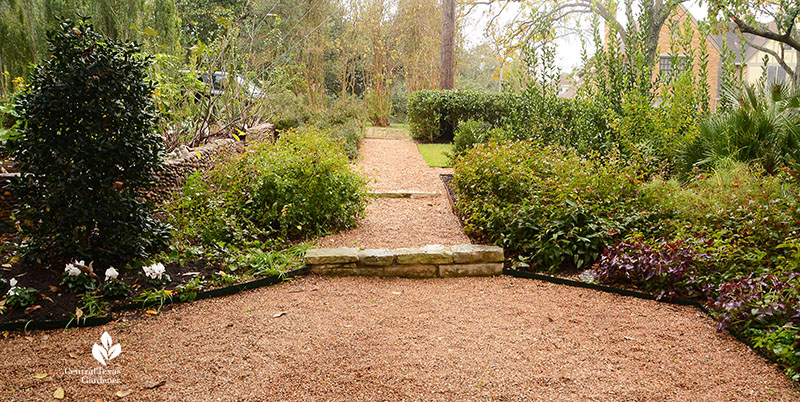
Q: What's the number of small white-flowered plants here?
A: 4